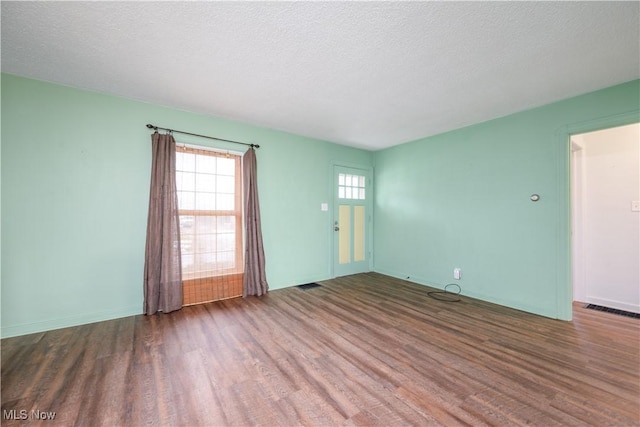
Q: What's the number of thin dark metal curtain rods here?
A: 1